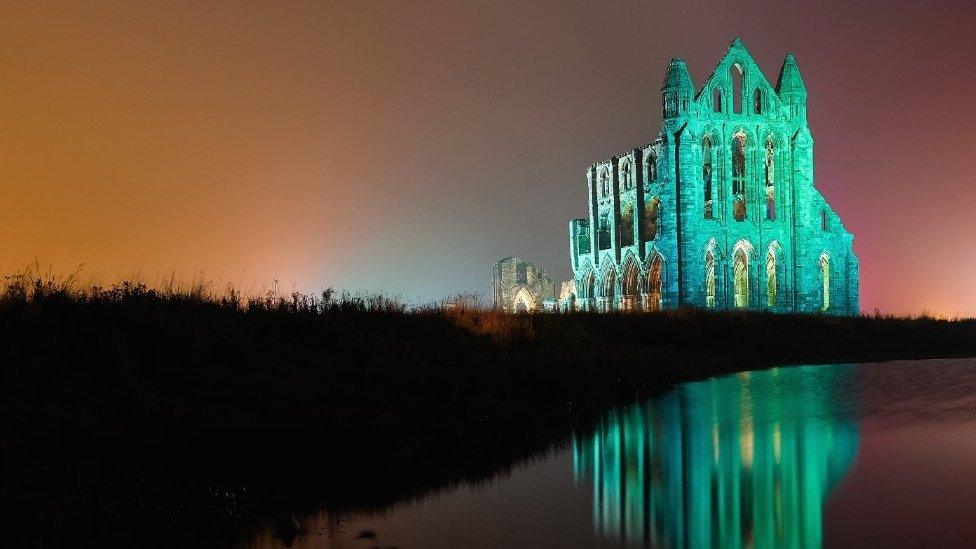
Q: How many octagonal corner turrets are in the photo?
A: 2